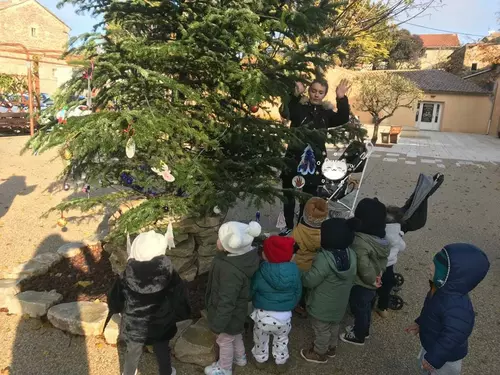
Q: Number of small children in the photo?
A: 8